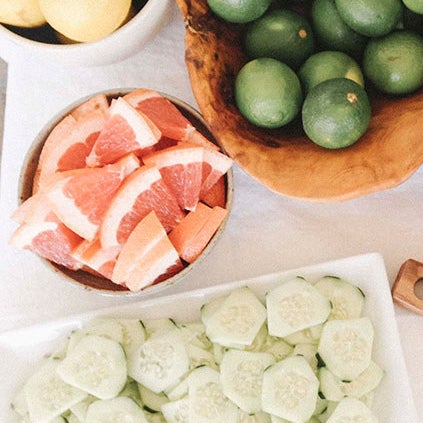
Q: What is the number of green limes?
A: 9